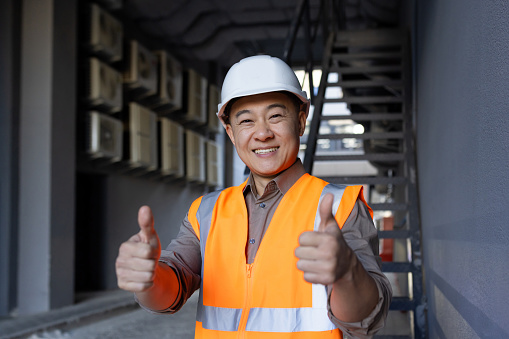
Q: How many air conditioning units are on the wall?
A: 11